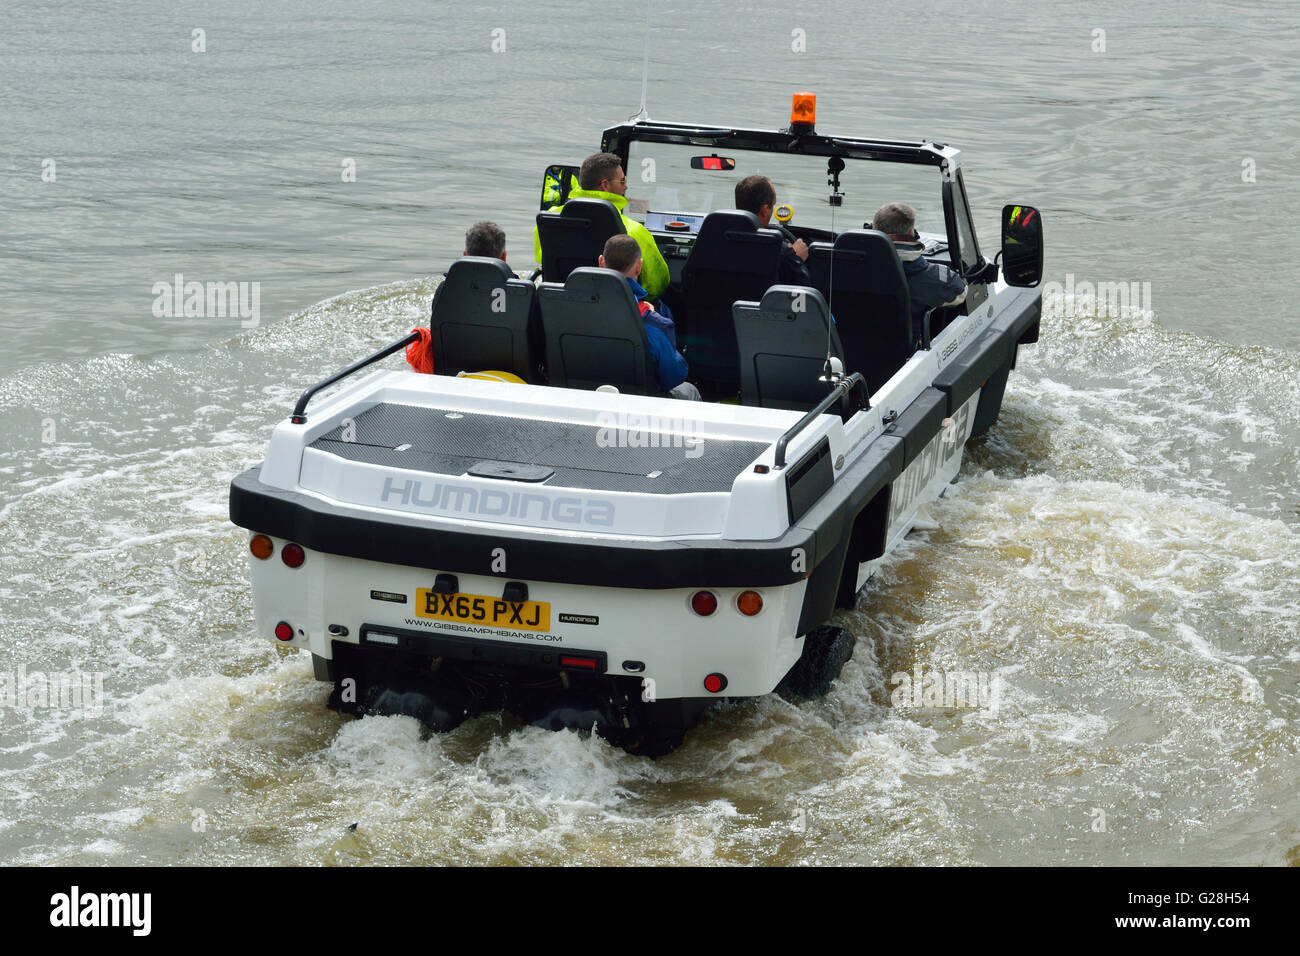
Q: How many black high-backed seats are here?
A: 6